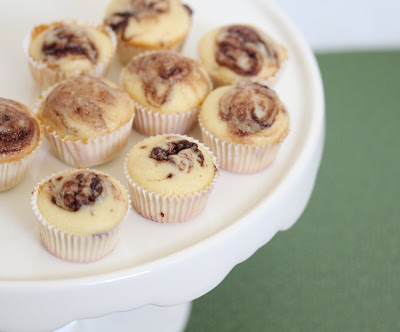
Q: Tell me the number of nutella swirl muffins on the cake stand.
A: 9